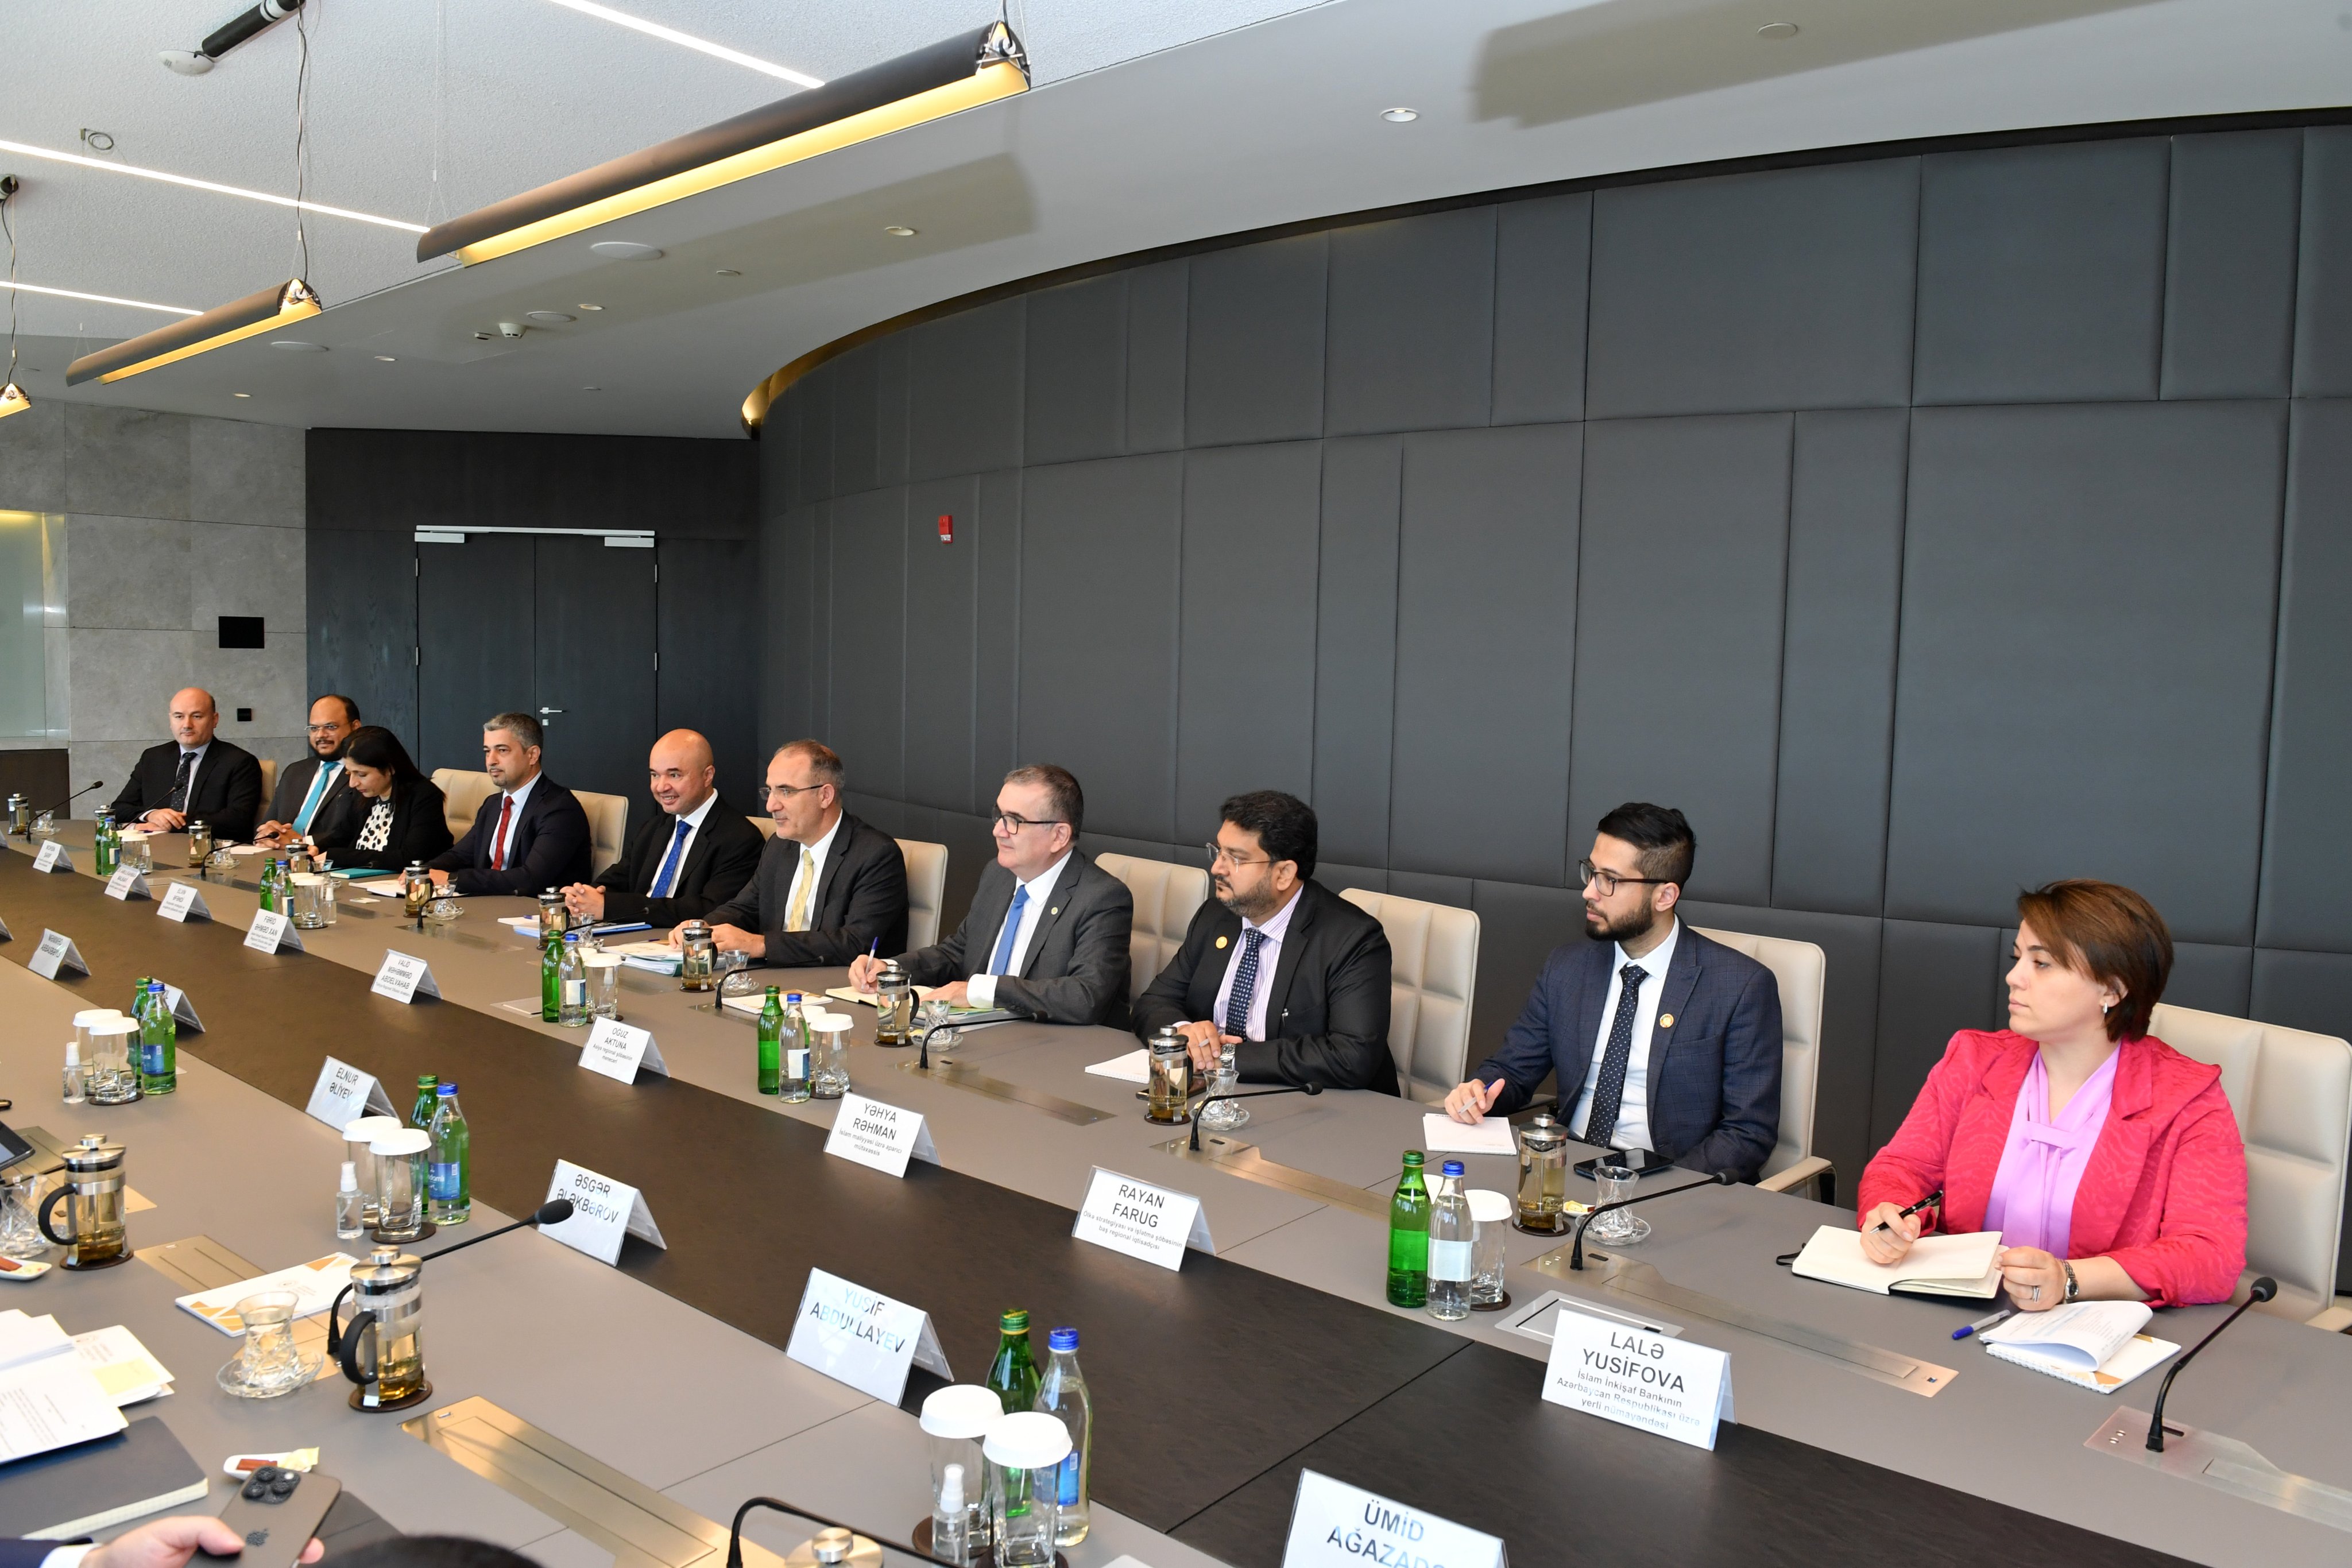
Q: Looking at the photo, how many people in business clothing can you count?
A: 10